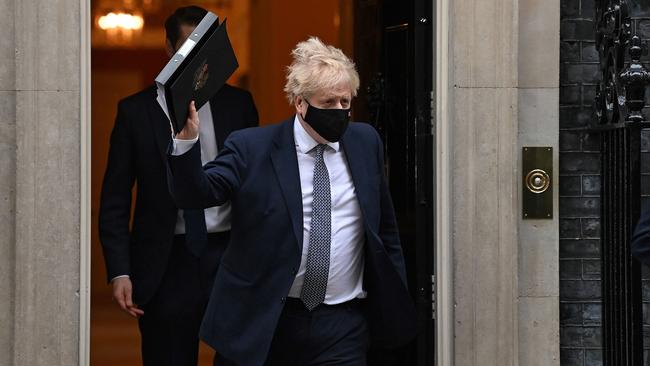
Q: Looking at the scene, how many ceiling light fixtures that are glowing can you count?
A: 1